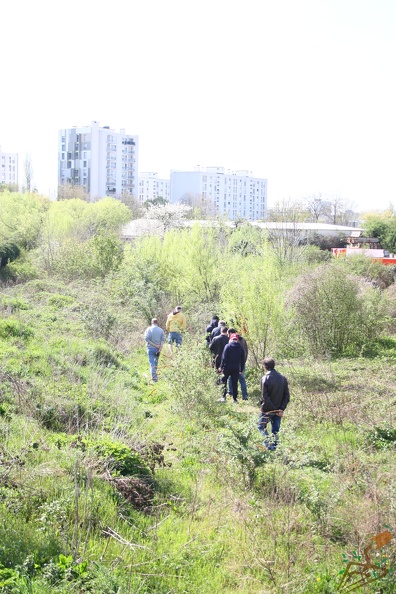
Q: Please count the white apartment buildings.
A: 4